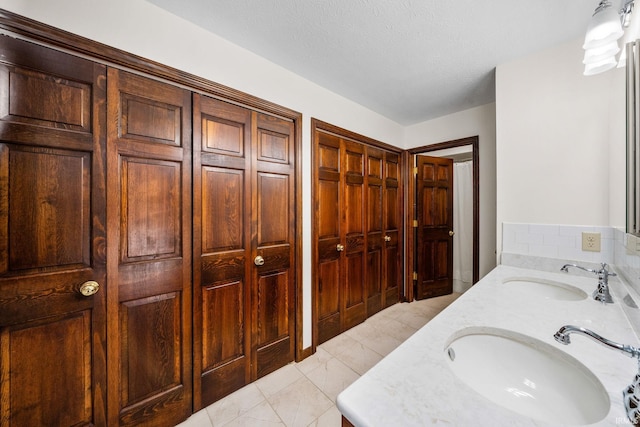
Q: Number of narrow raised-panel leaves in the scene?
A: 8